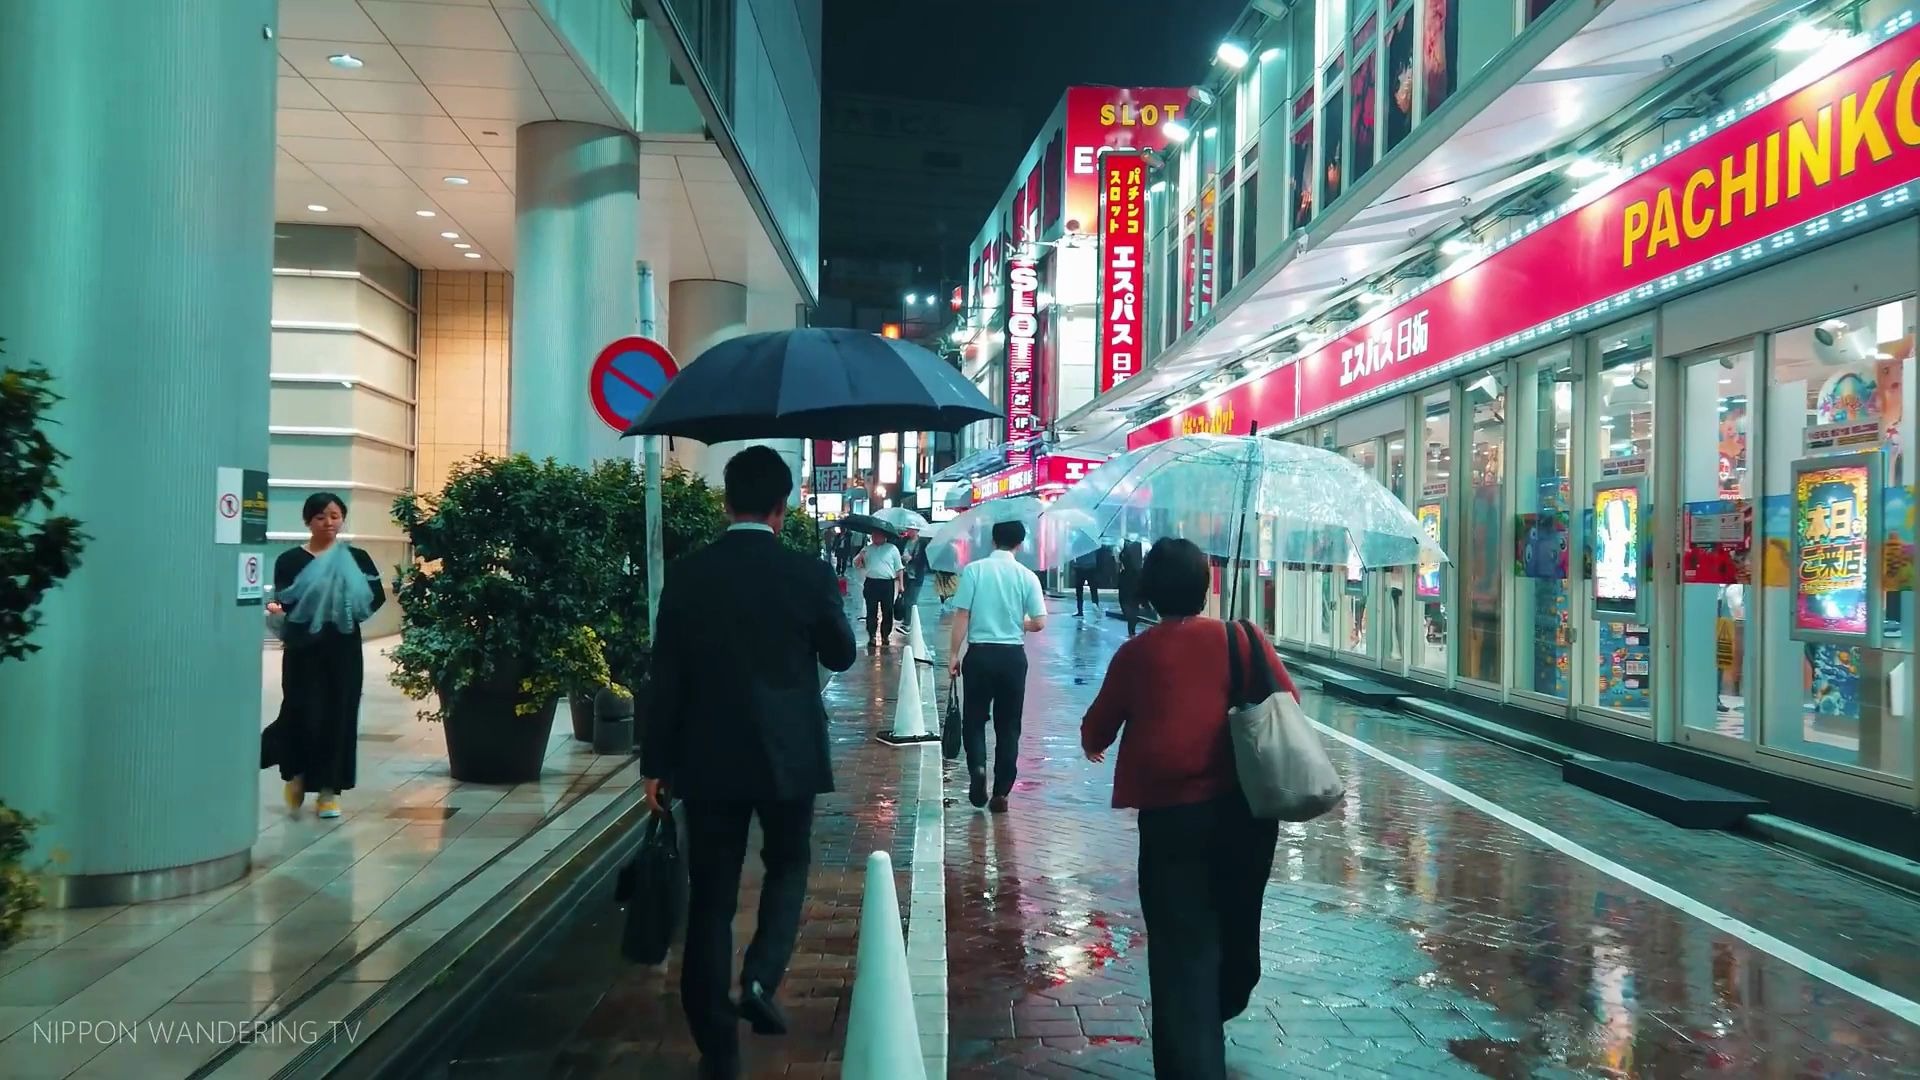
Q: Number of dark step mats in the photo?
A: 2